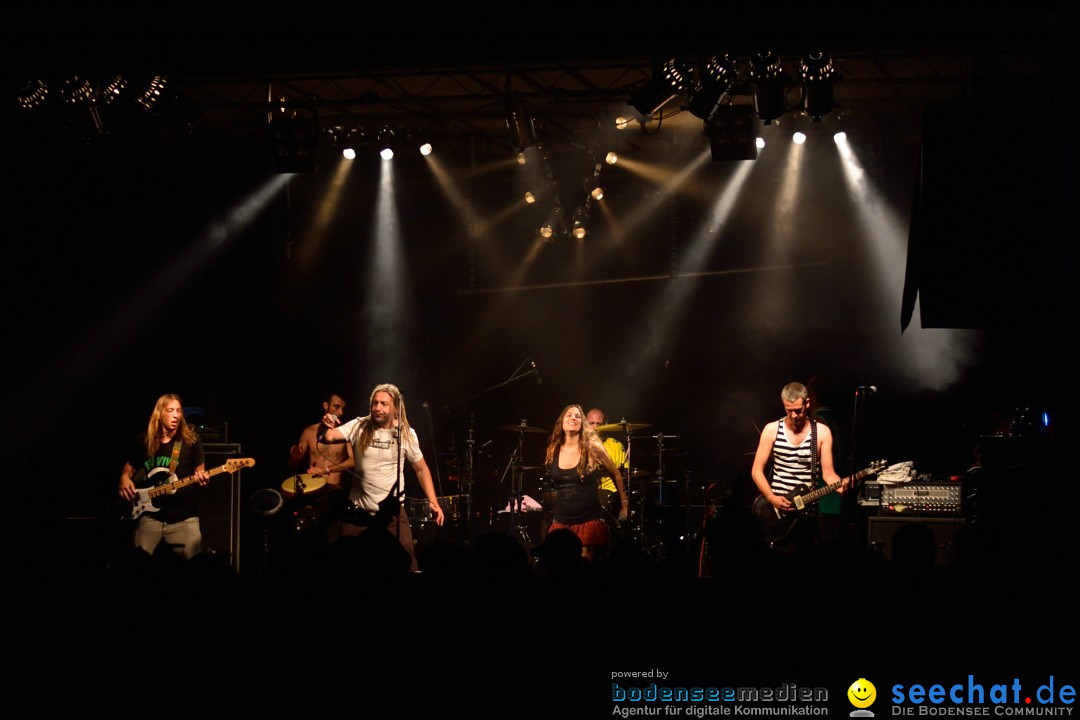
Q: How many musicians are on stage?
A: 6